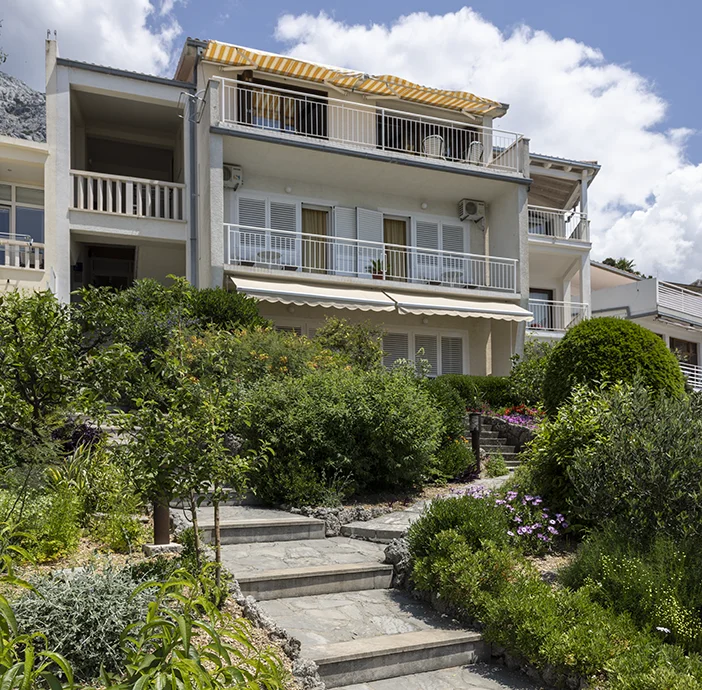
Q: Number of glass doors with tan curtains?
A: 2